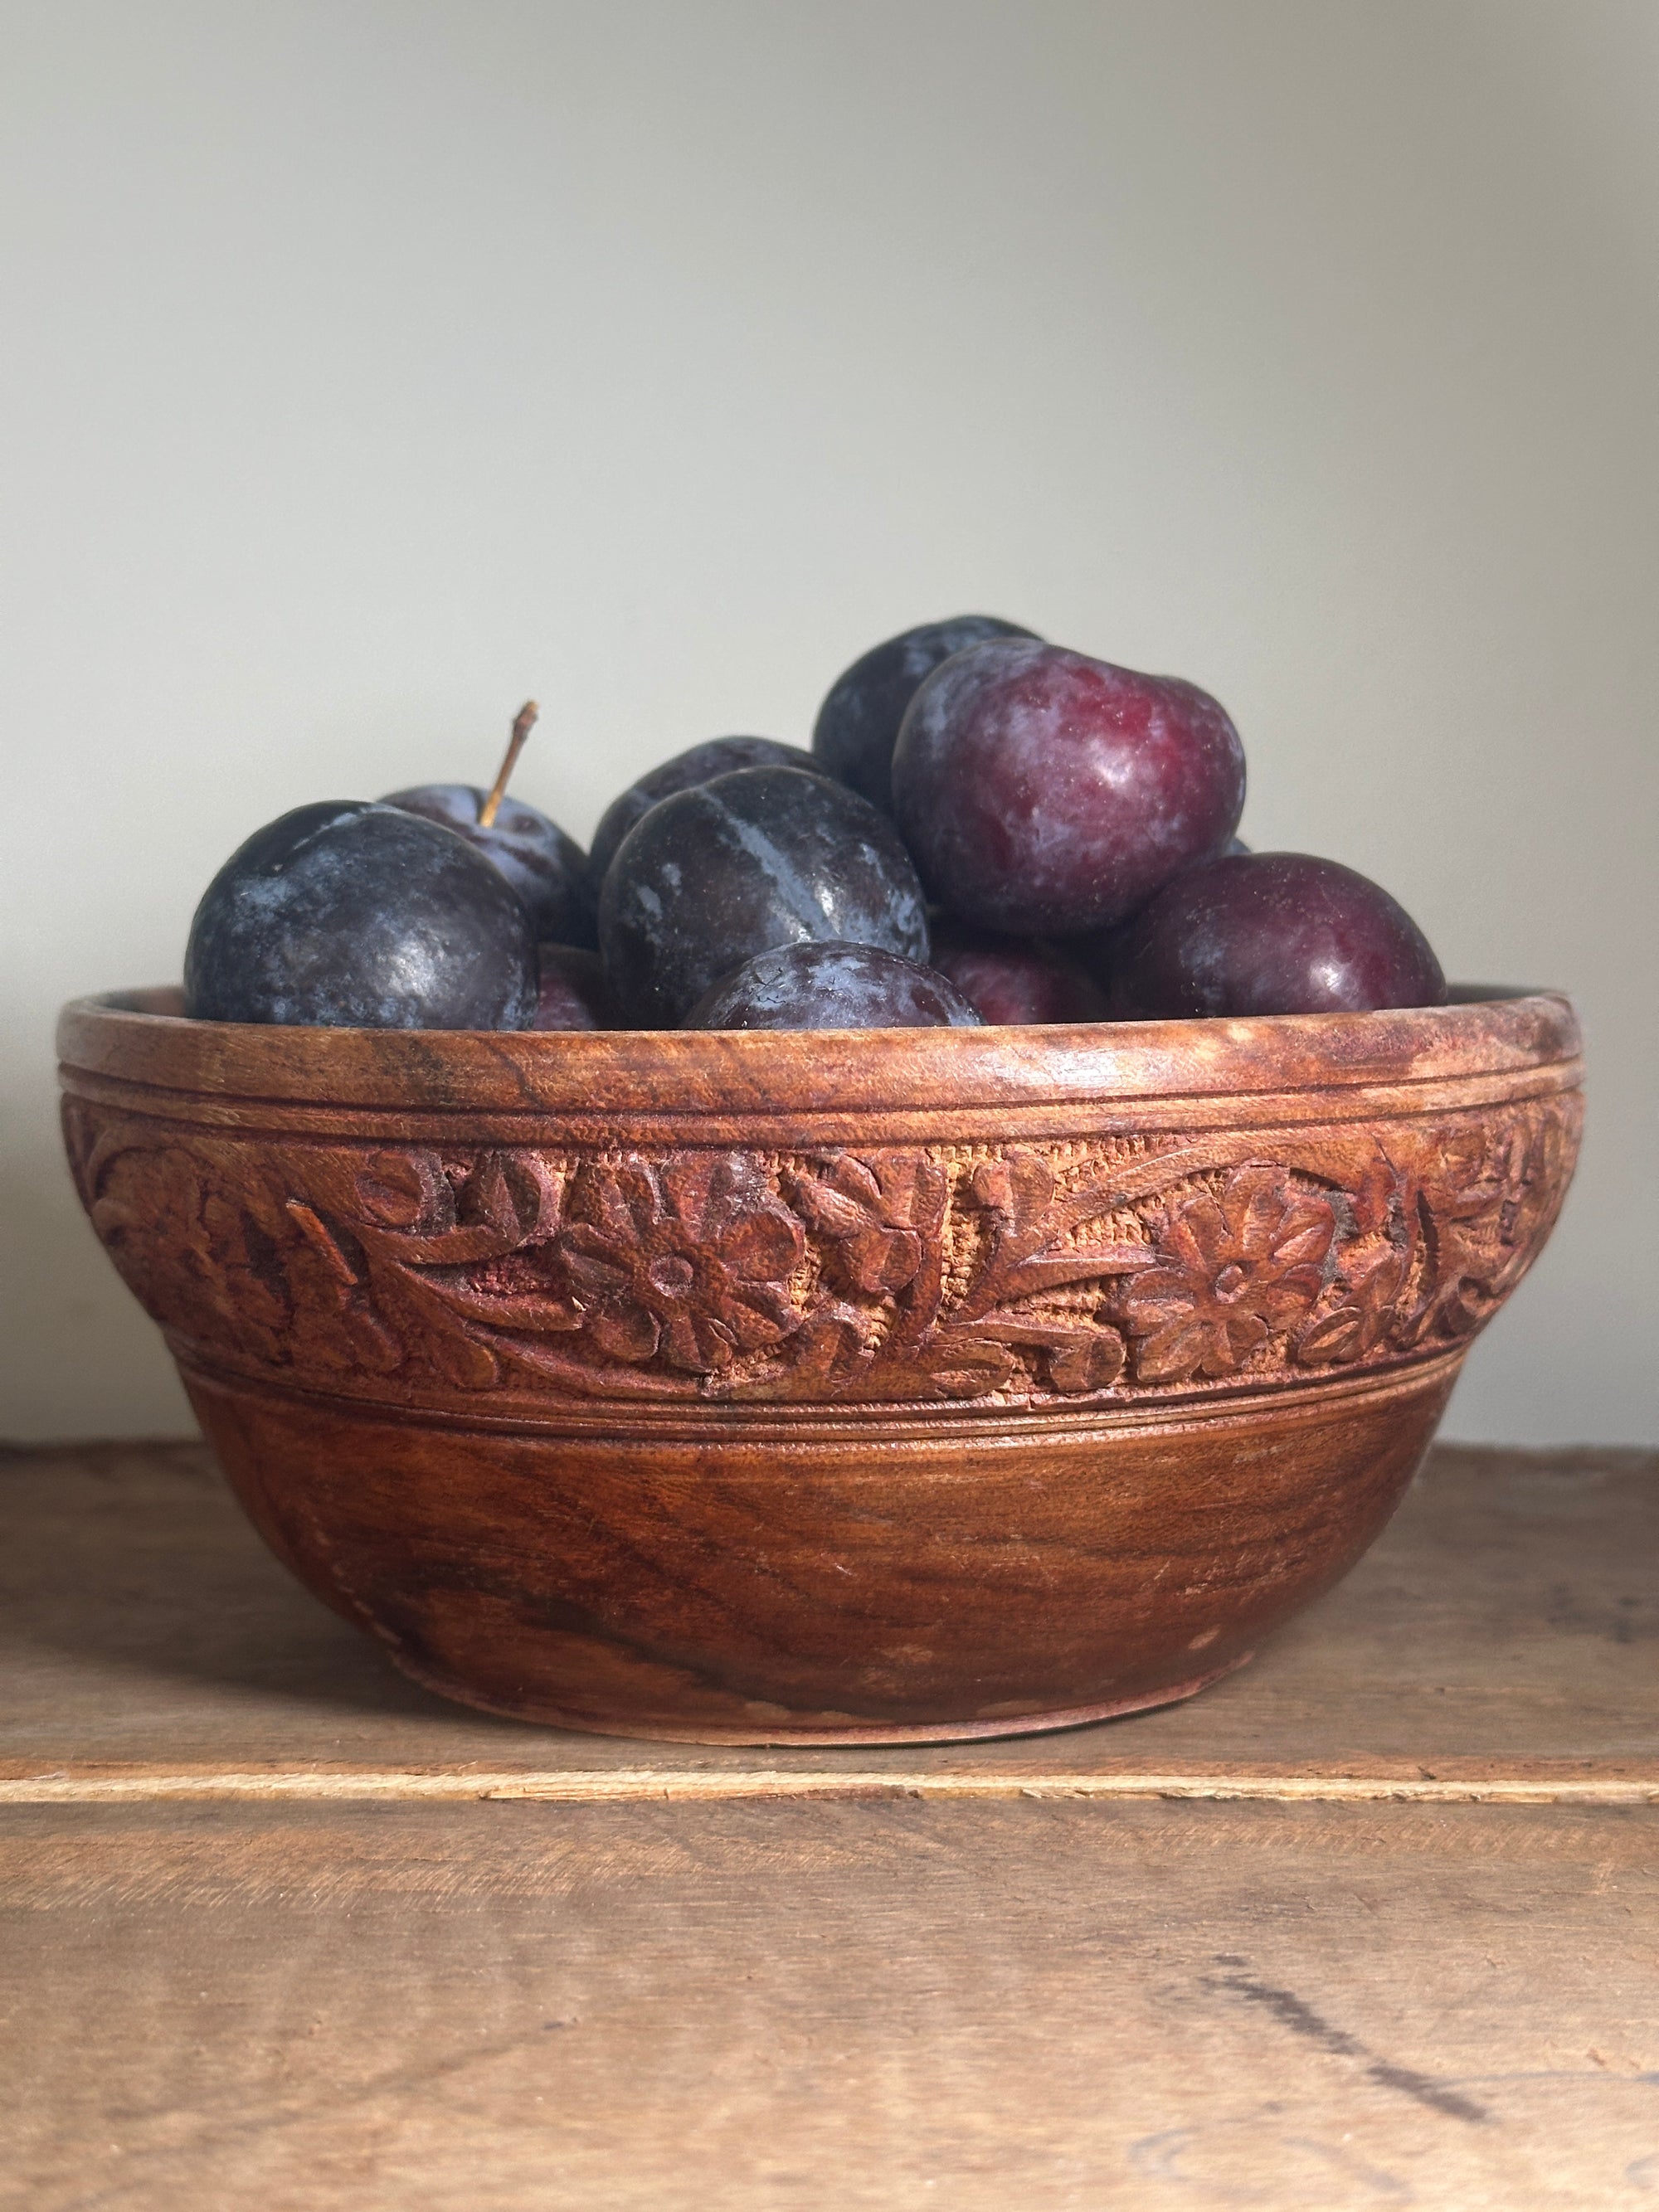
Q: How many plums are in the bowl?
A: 11